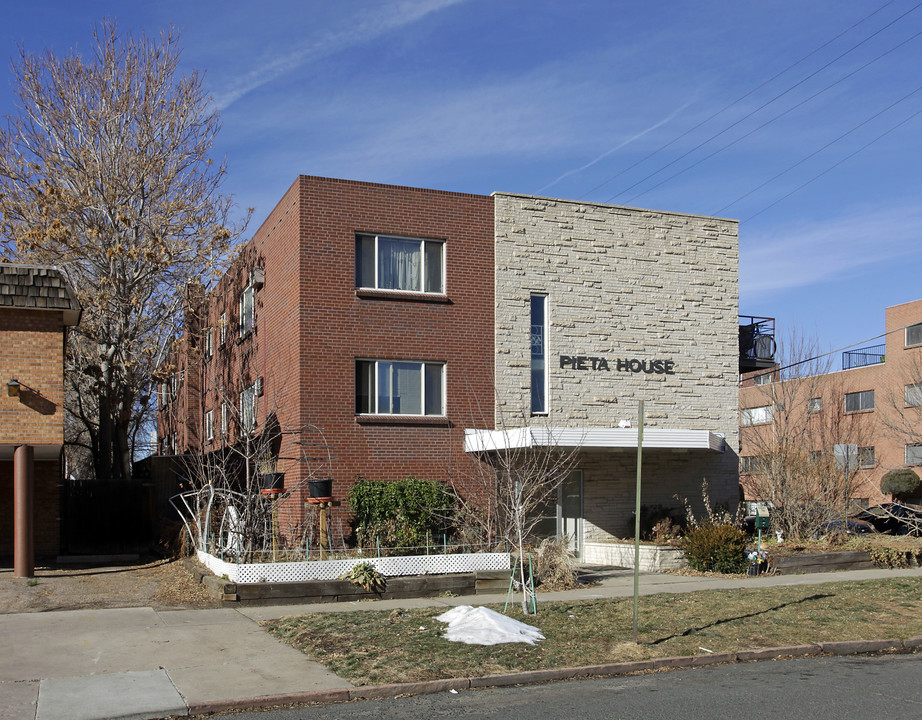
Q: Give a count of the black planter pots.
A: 2